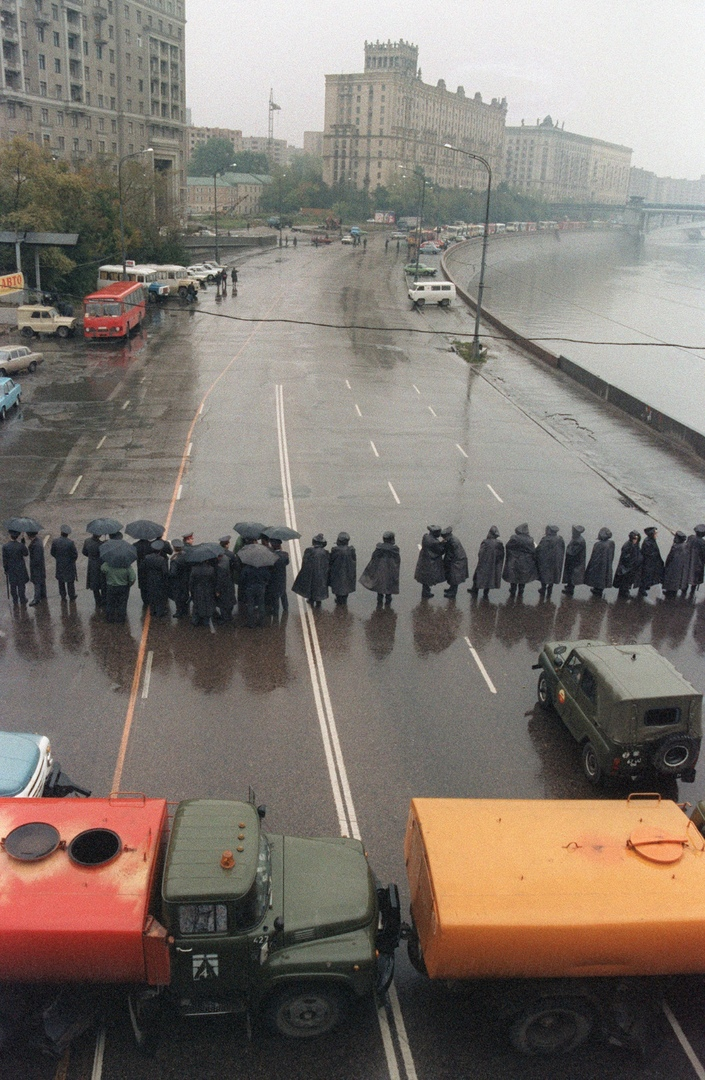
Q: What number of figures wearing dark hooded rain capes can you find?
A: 14